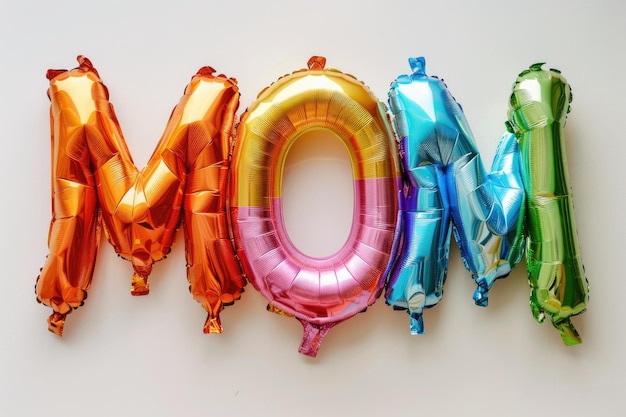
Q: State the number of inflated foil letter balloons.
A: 3